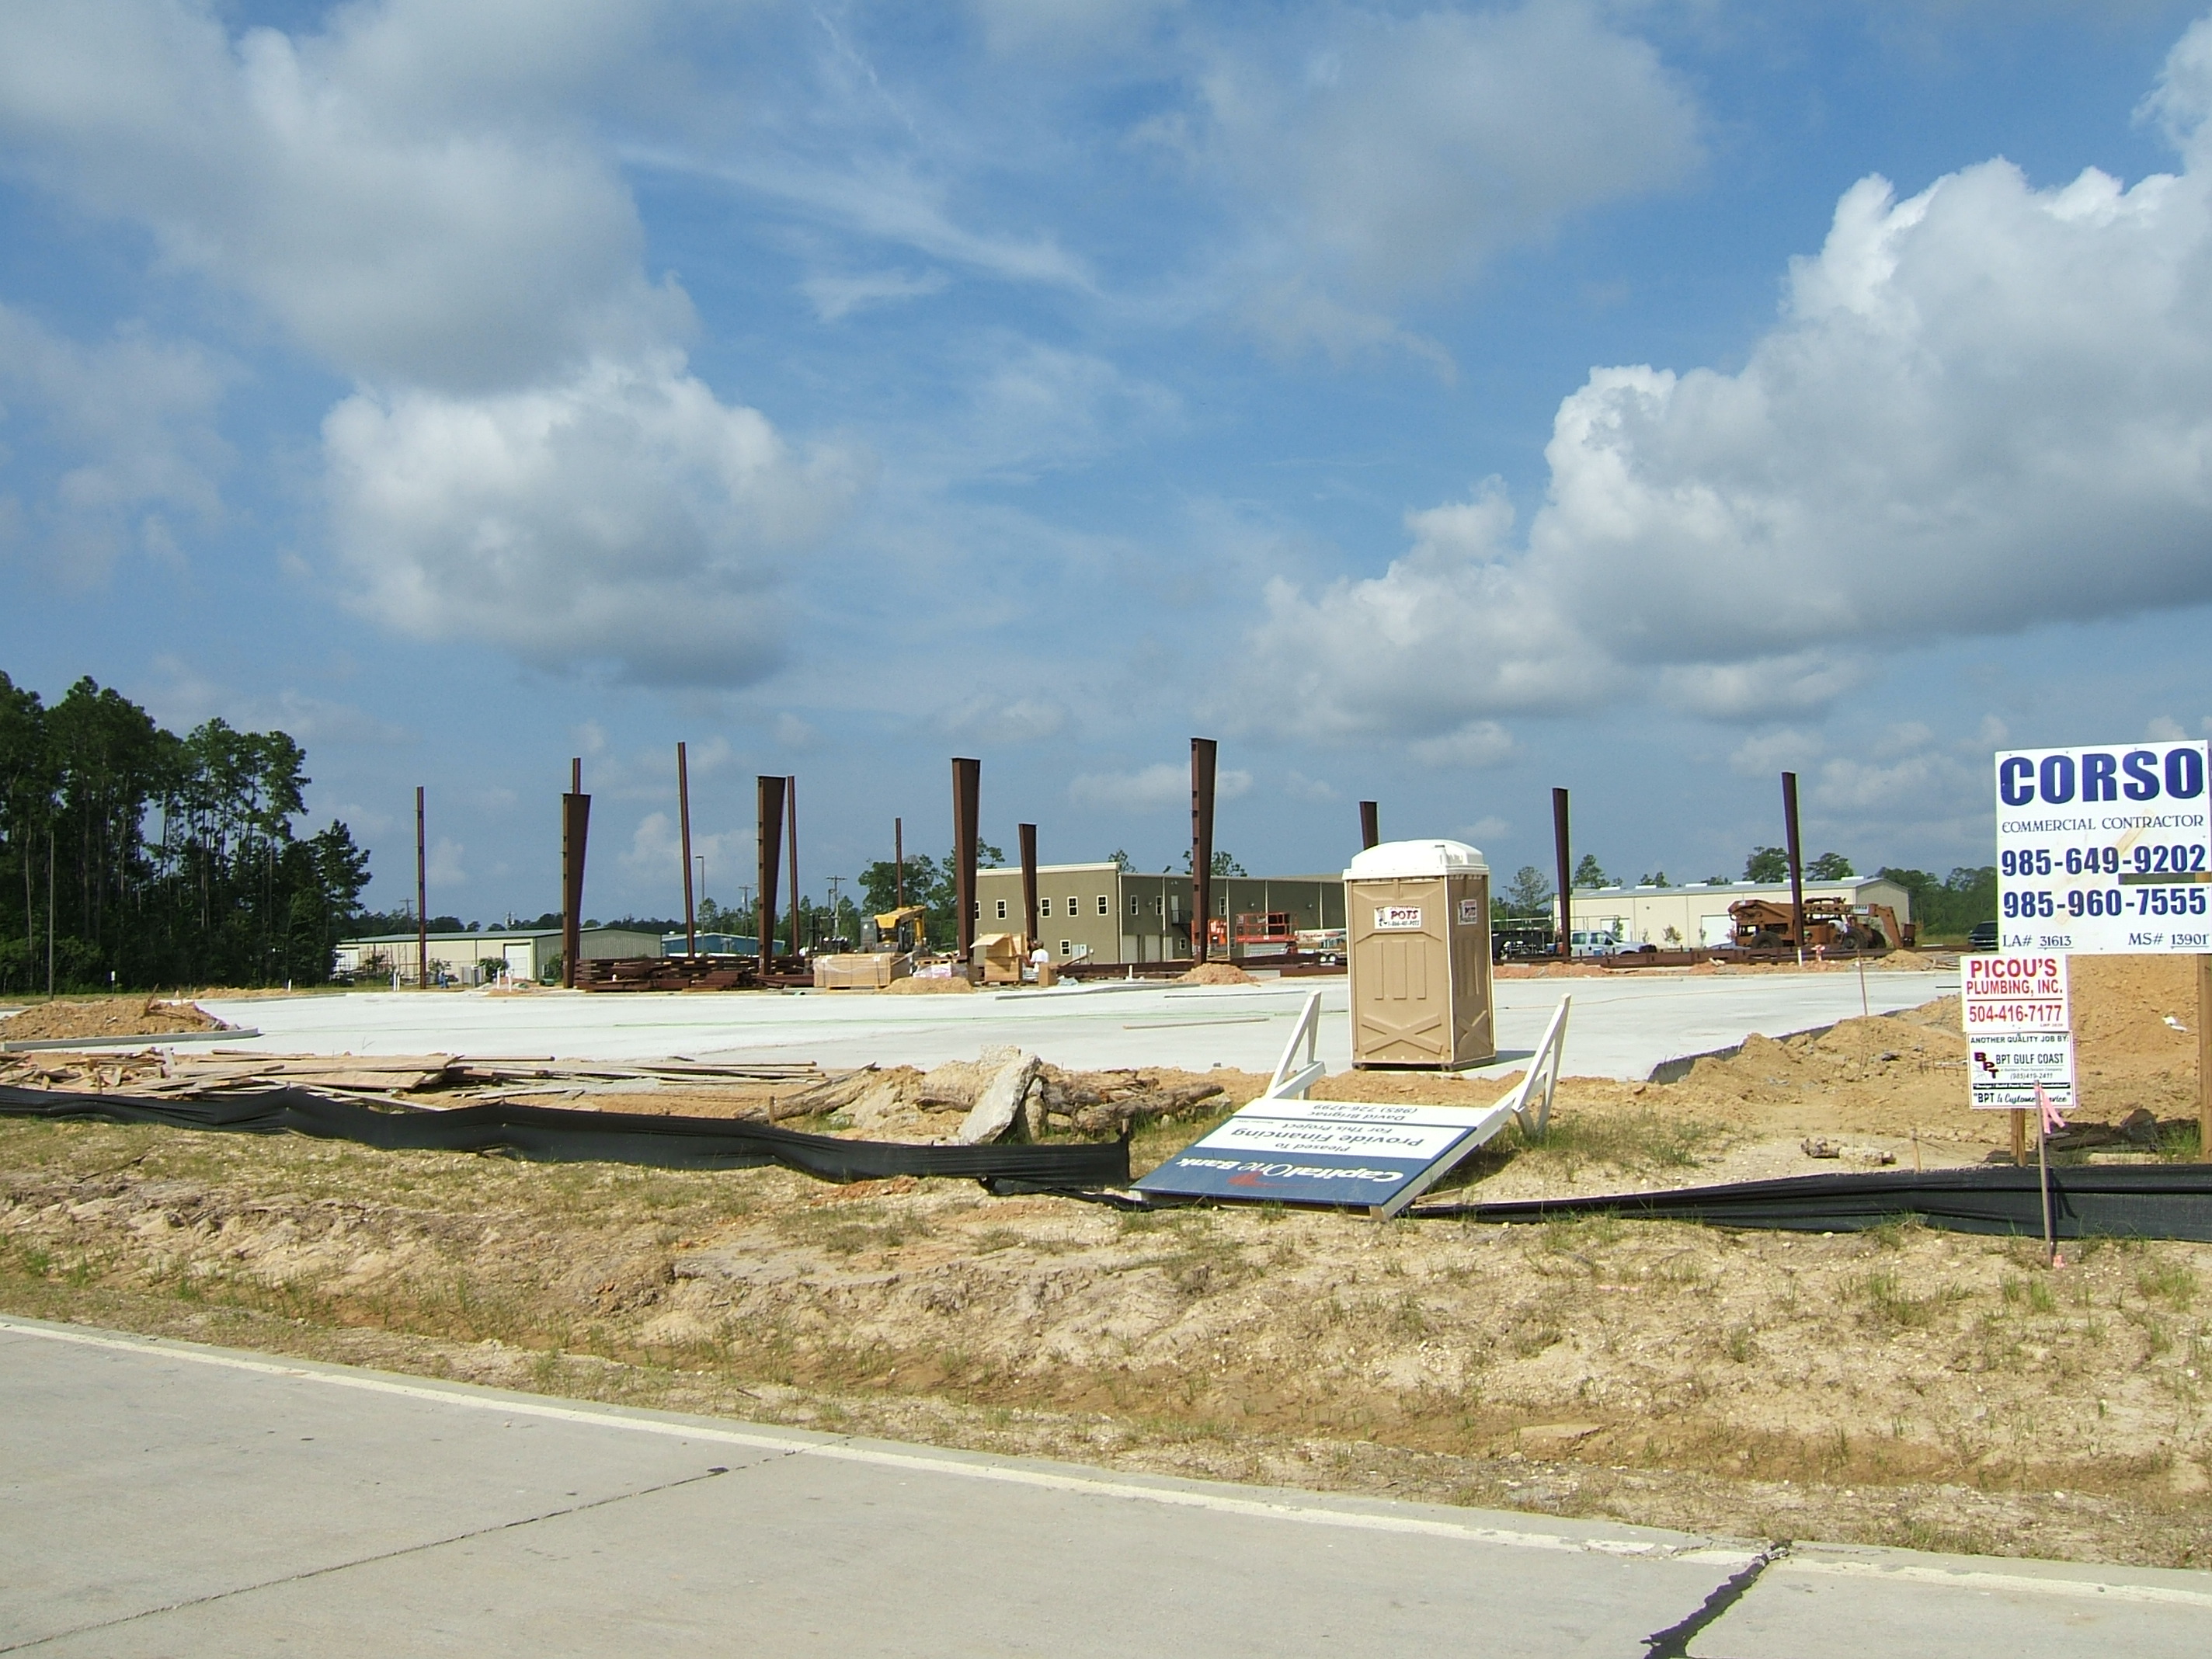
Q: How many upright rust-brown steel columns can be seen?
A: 13